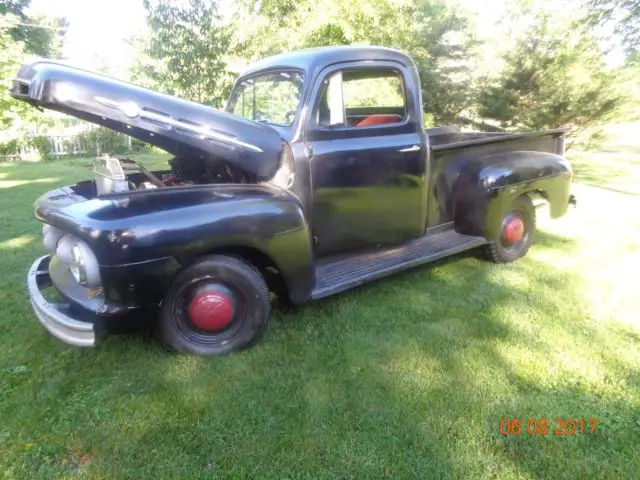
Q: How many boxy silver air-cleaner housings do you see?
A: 1